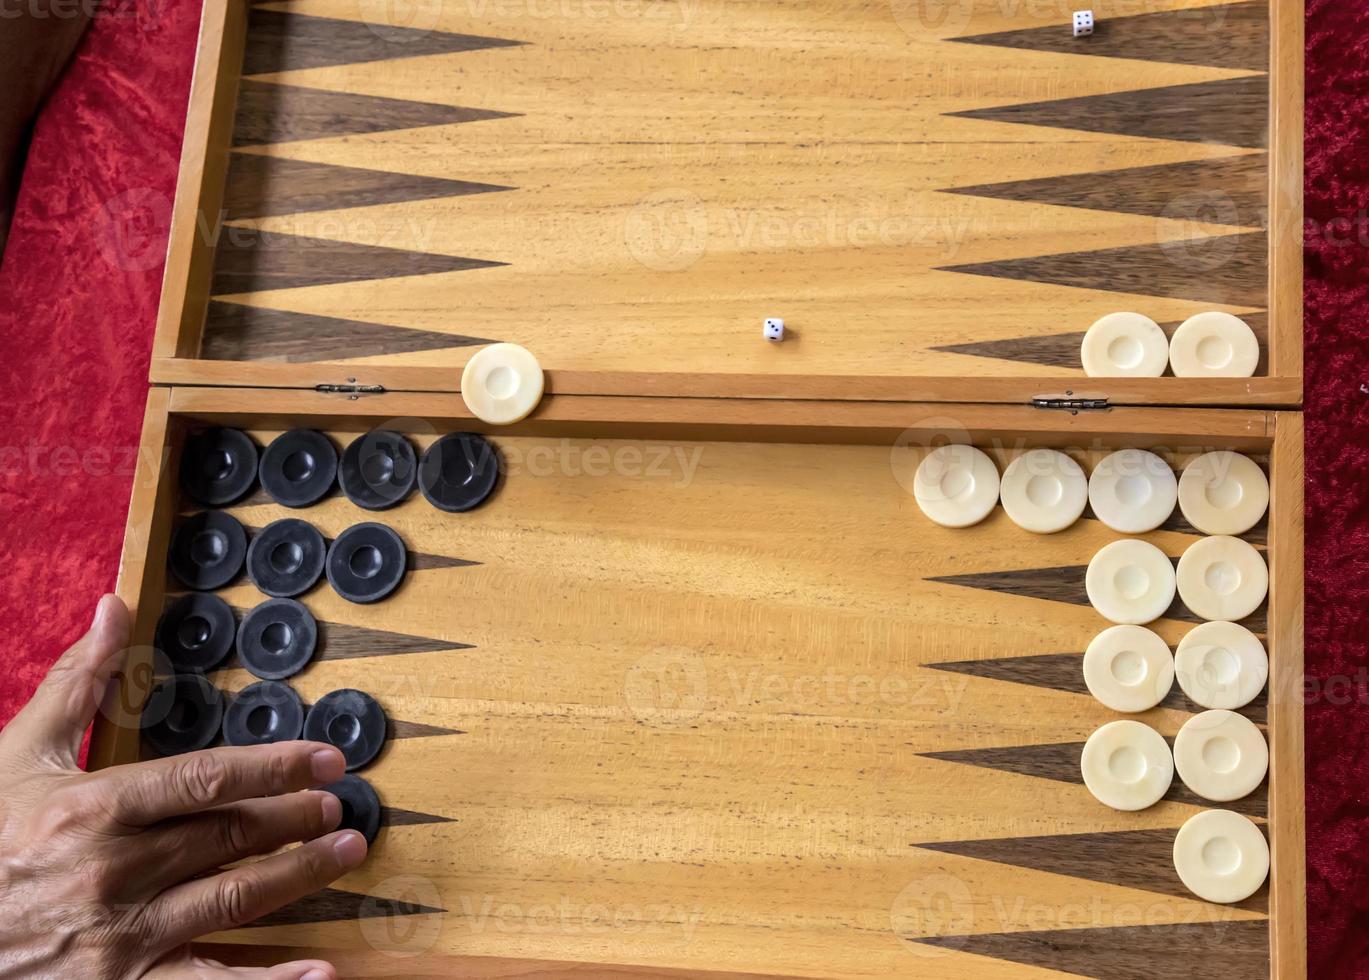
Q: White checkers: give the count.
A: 14